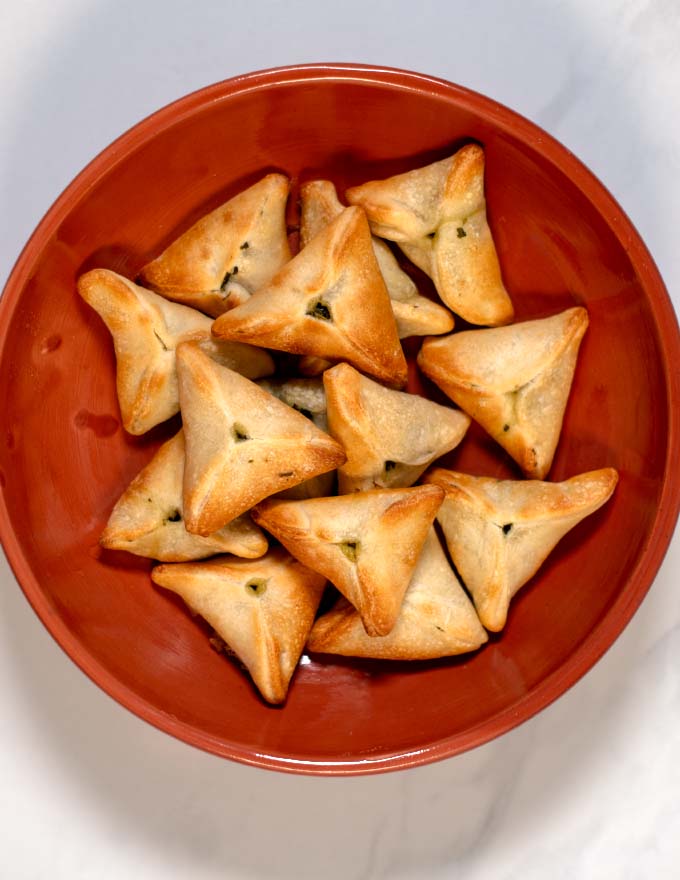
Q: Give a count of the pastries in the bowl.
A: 14